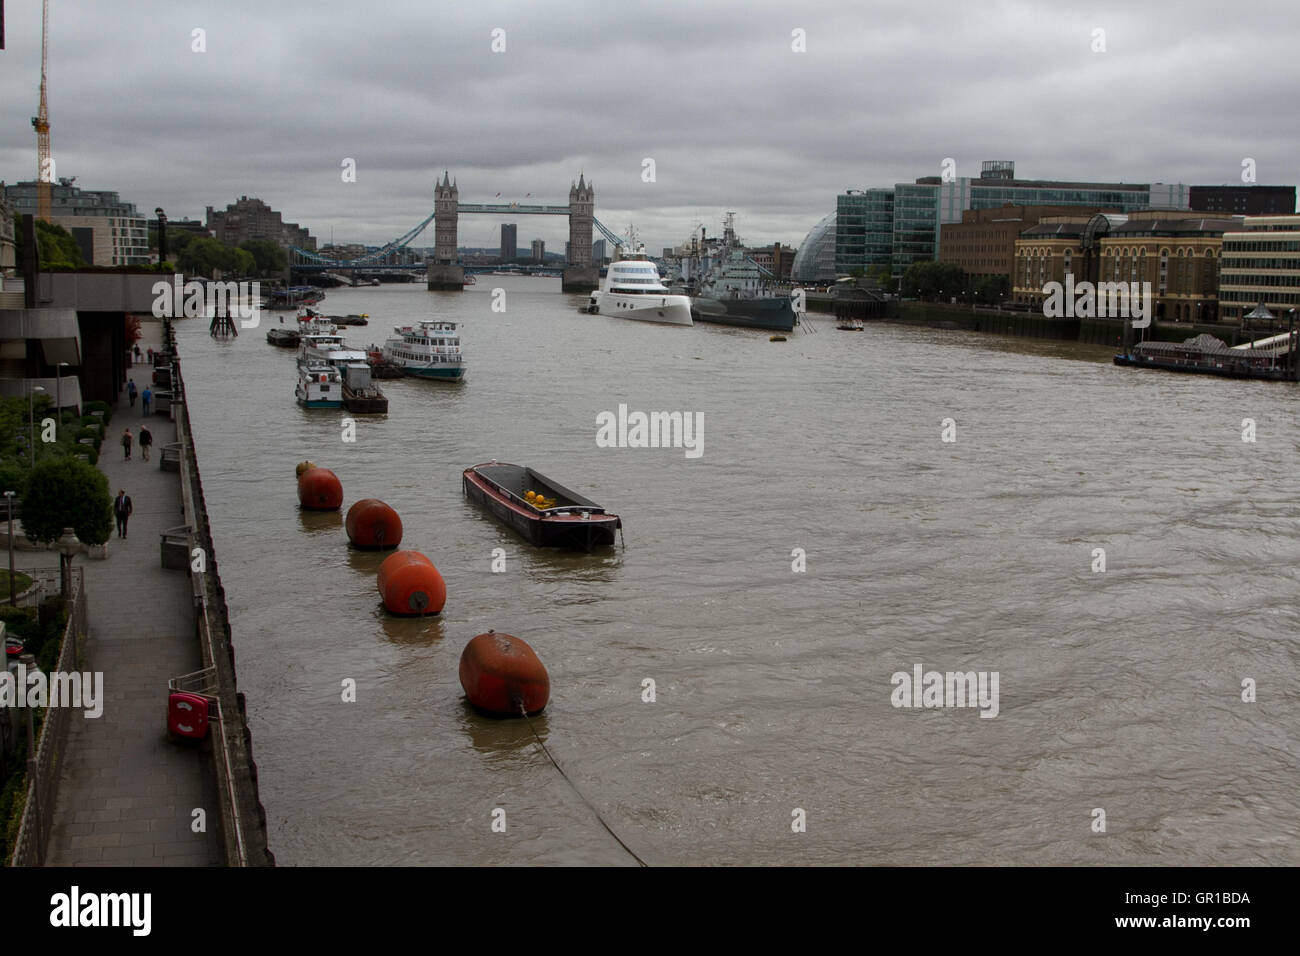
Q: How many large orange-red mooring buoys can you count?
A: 4